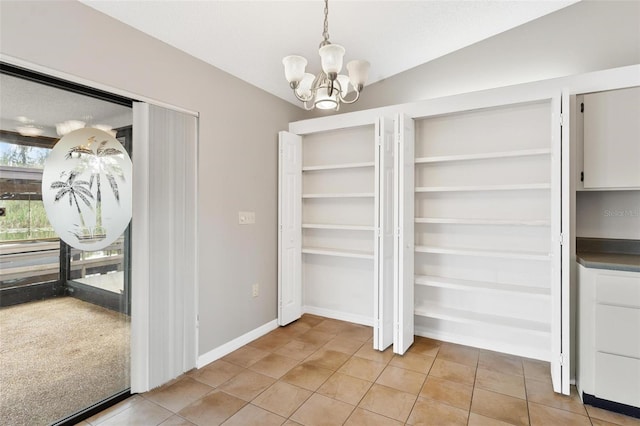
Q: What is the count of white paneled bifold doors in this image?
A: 4